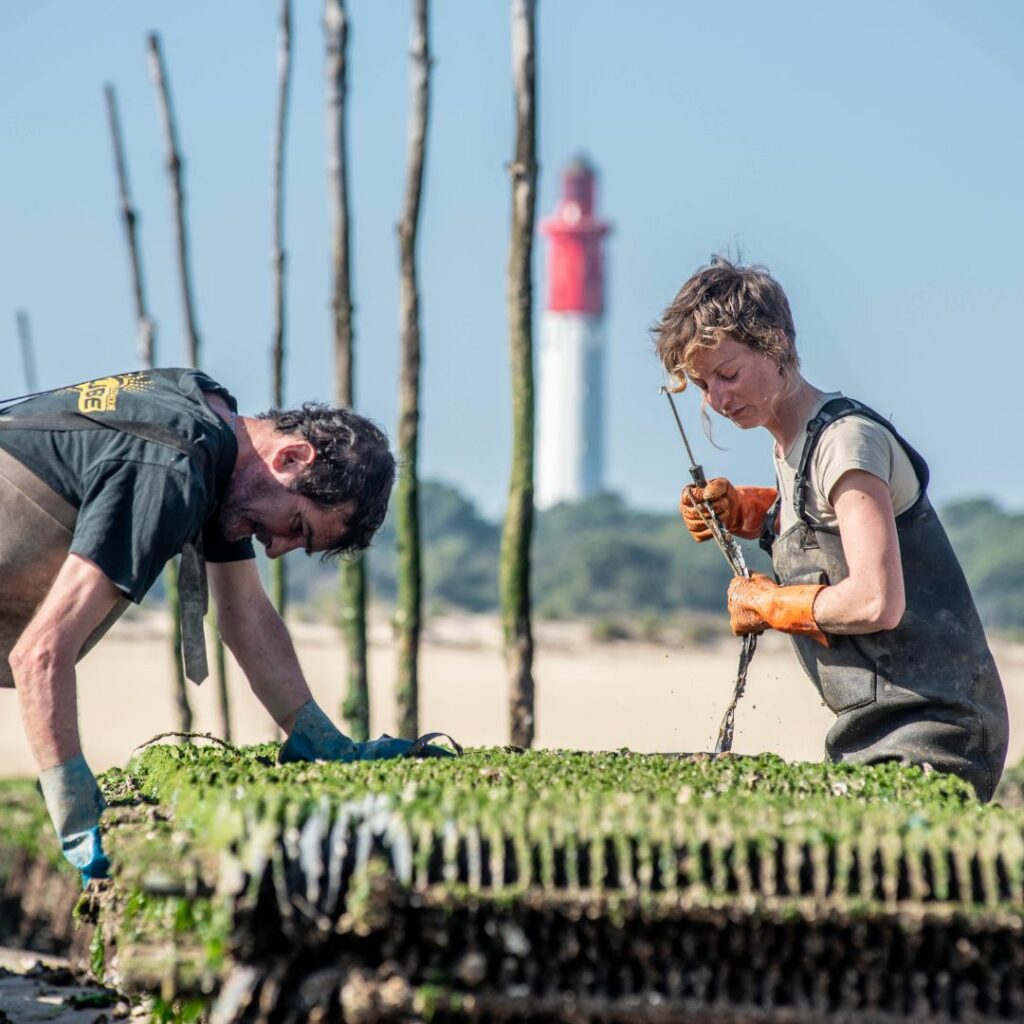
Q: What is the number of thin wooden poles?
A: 7